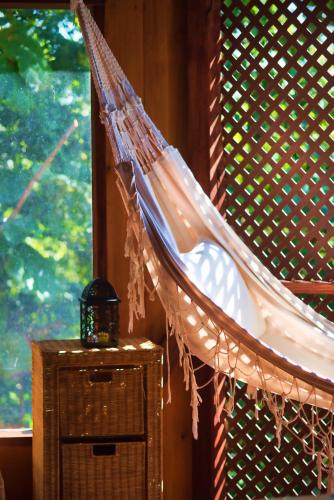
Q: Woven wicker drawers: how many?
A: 2